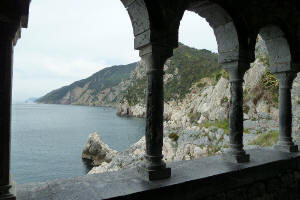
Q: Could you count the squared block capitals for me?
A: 4